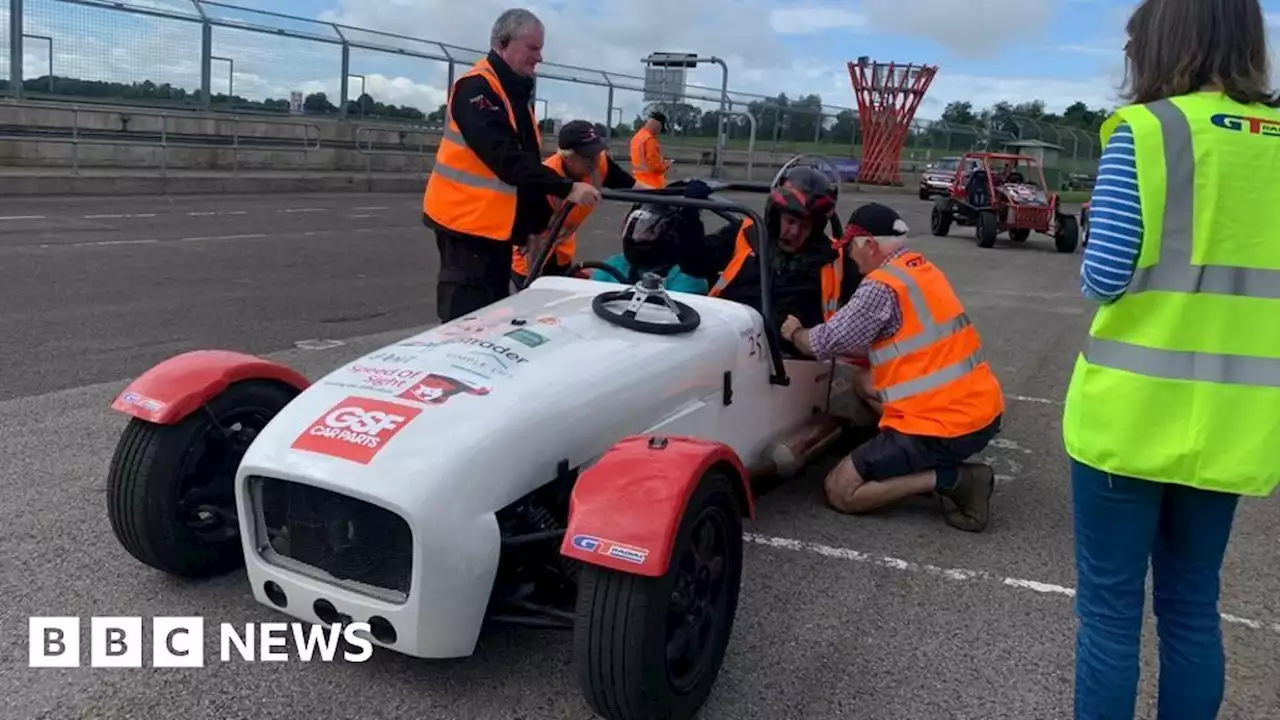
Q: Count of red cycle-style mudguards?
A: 2